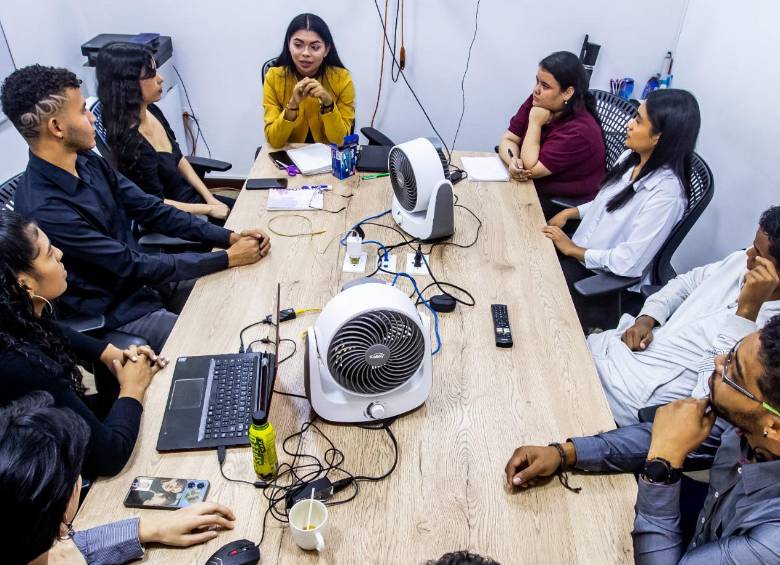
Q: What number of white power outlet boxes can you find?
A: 3